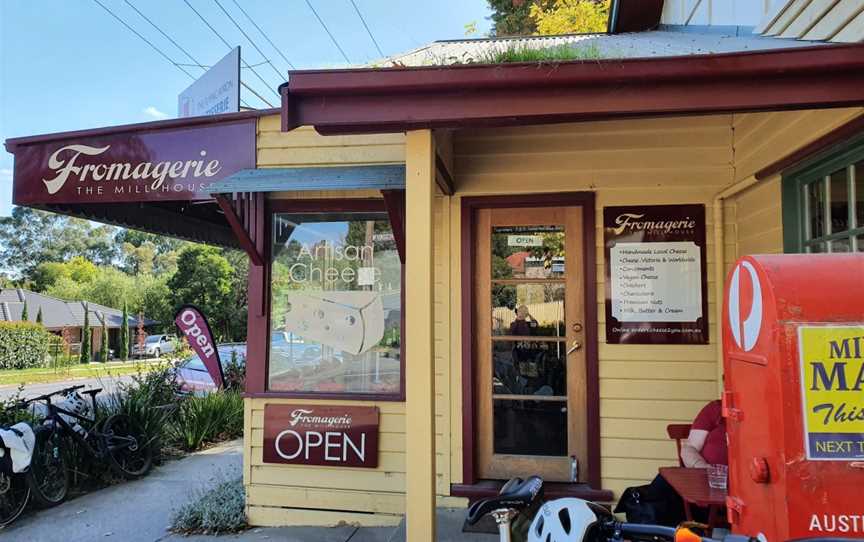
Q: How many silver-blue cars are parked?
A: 1